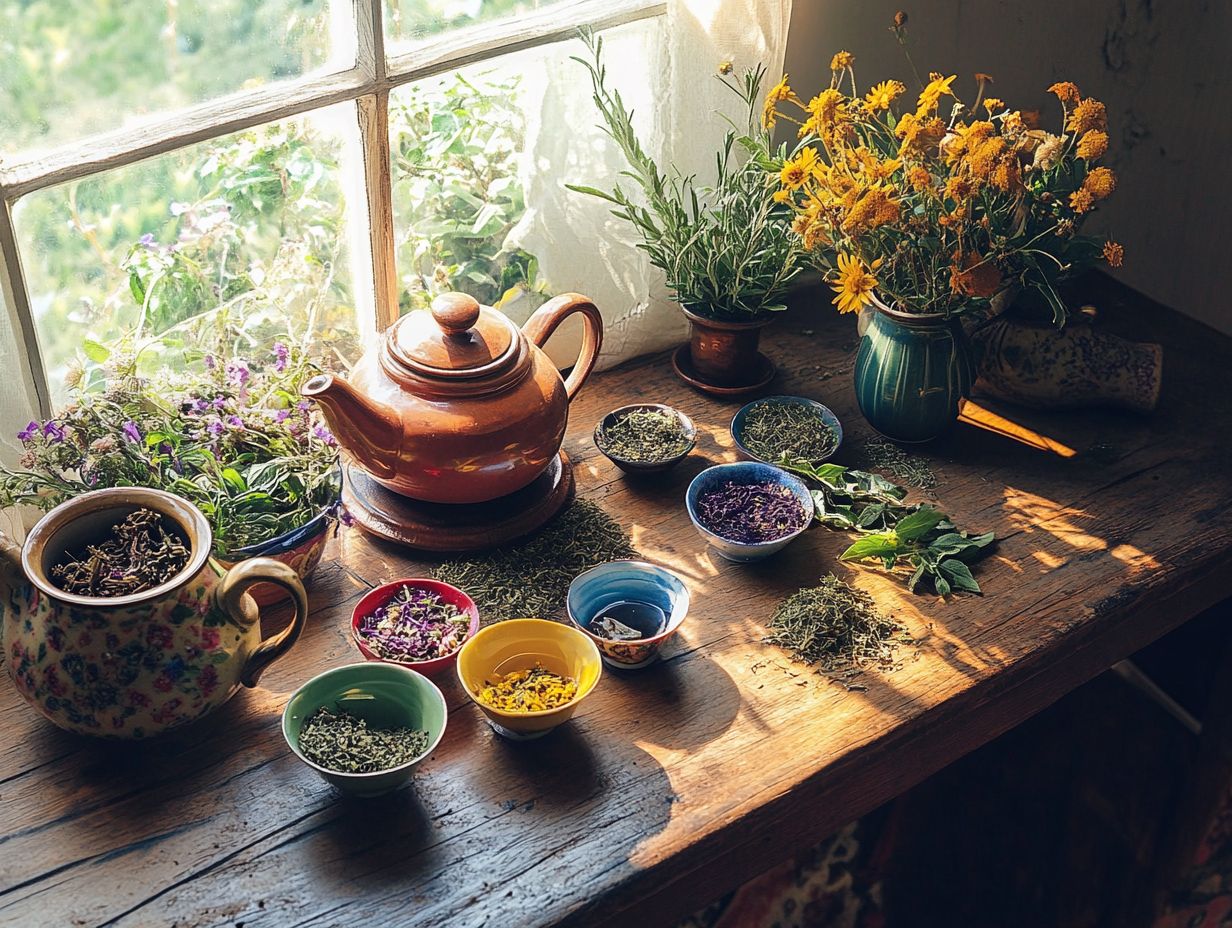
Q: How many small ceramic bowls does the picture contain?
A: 7